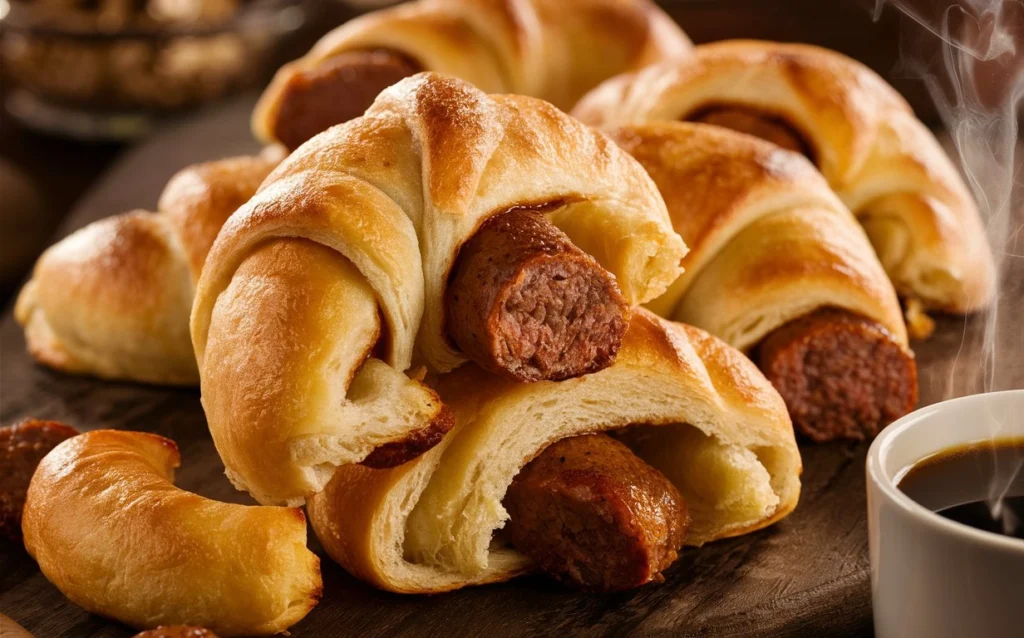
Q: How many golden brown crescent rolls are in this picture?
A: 7